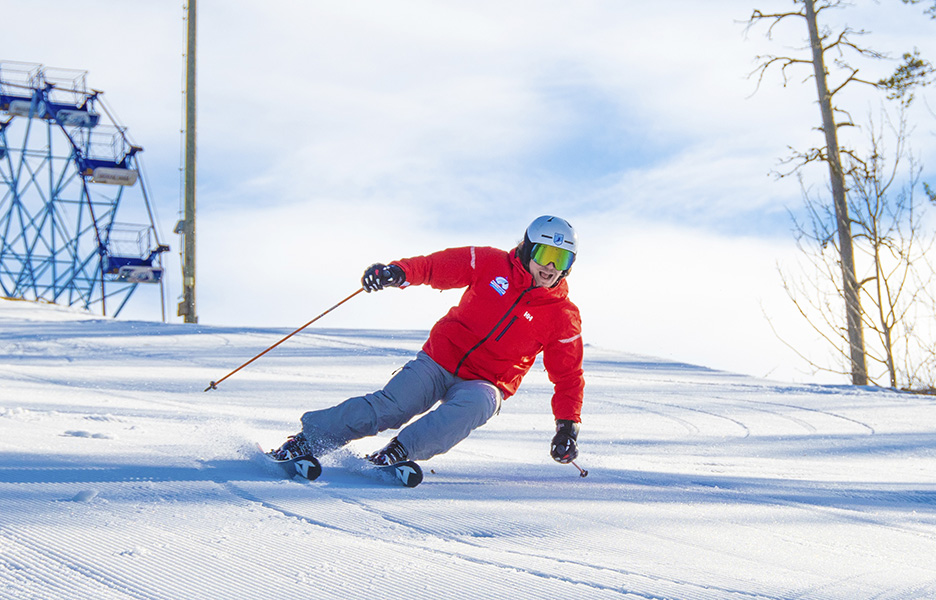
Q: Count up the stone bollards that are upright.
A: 0